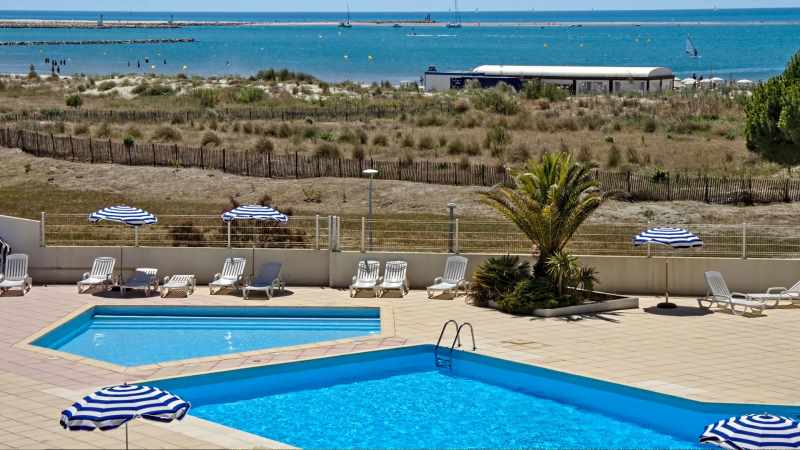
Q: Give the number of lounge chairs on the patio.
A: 11